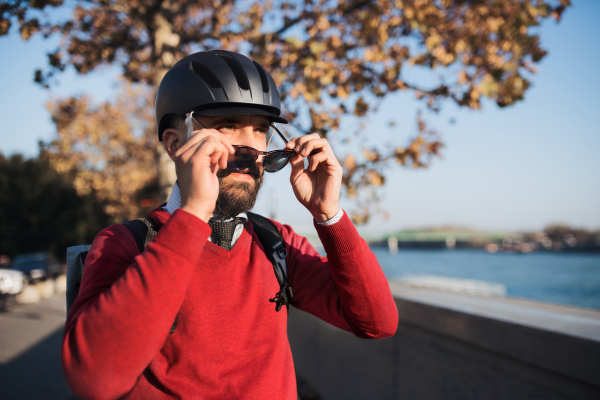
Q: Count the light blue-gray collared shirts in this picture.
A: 1